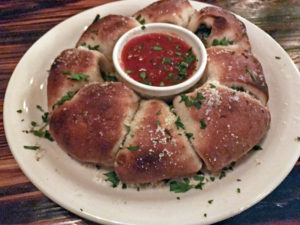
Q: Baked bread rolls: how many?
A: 8